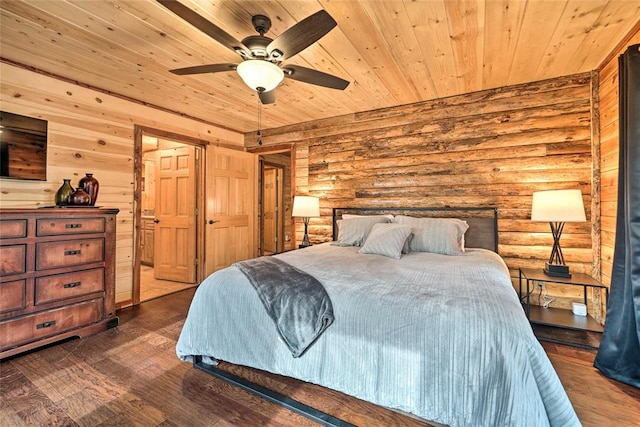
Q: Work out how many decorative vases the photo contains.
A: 3